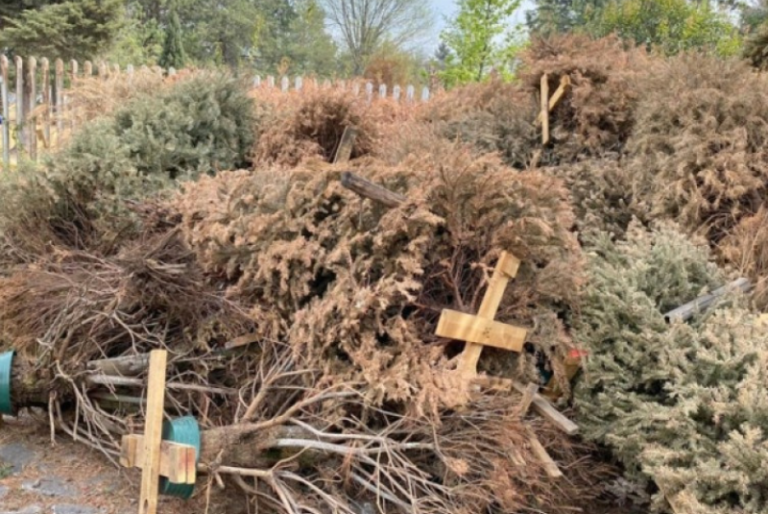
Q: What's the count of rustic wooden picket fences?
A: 1